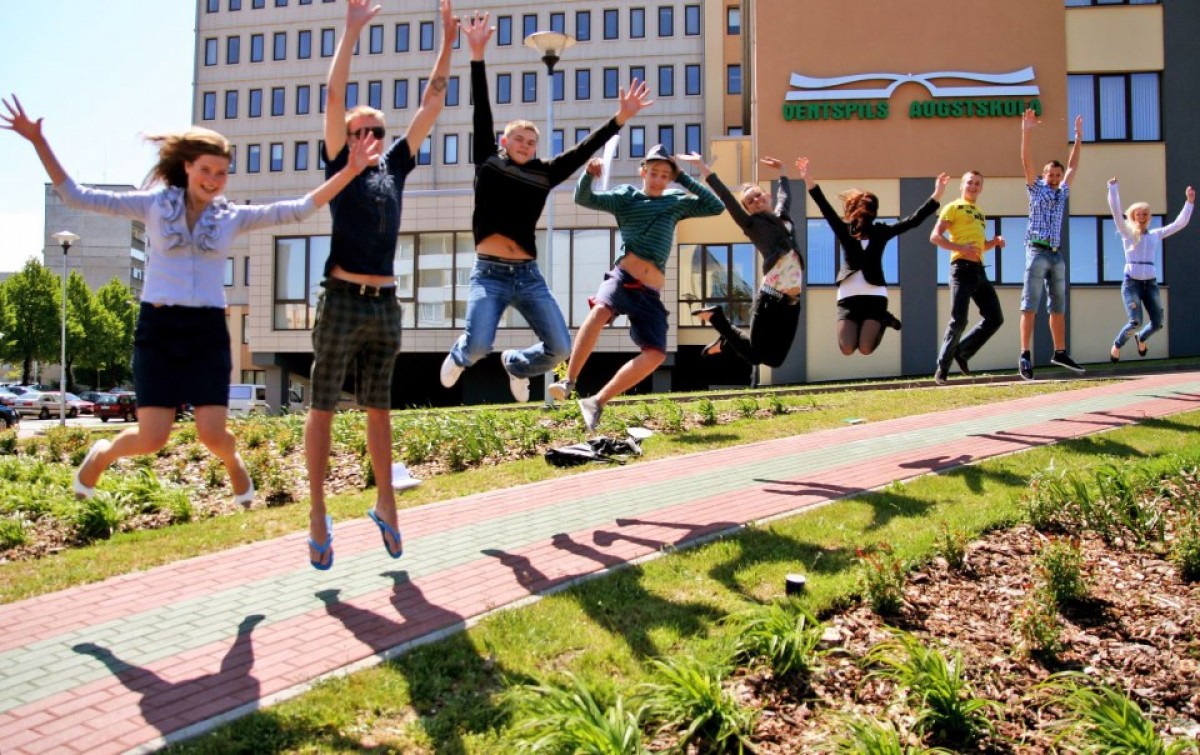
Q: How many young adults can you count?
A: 9